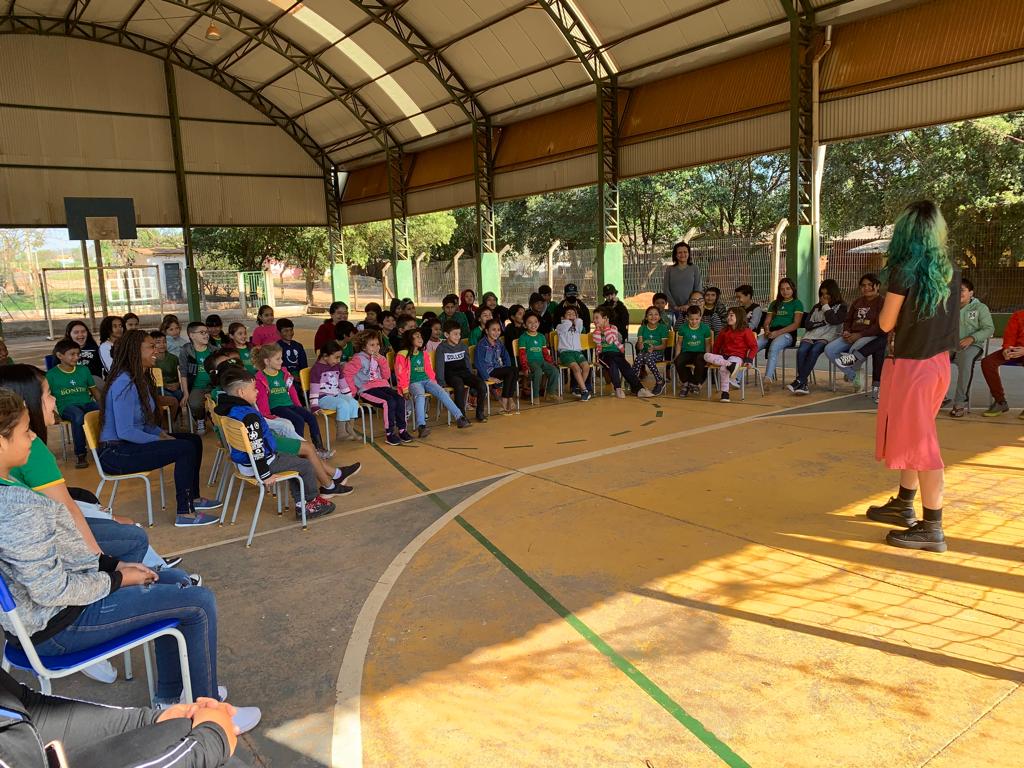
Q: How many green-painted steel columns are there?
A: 6